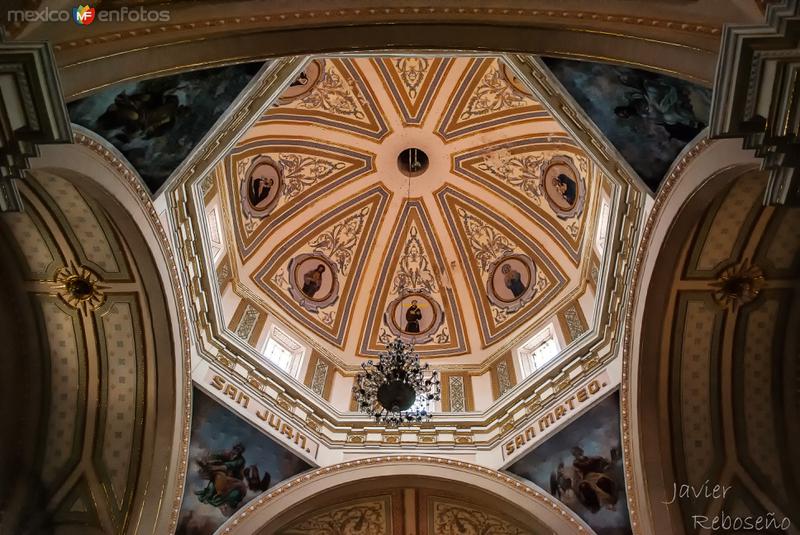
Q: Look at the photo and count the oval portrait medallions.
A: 7